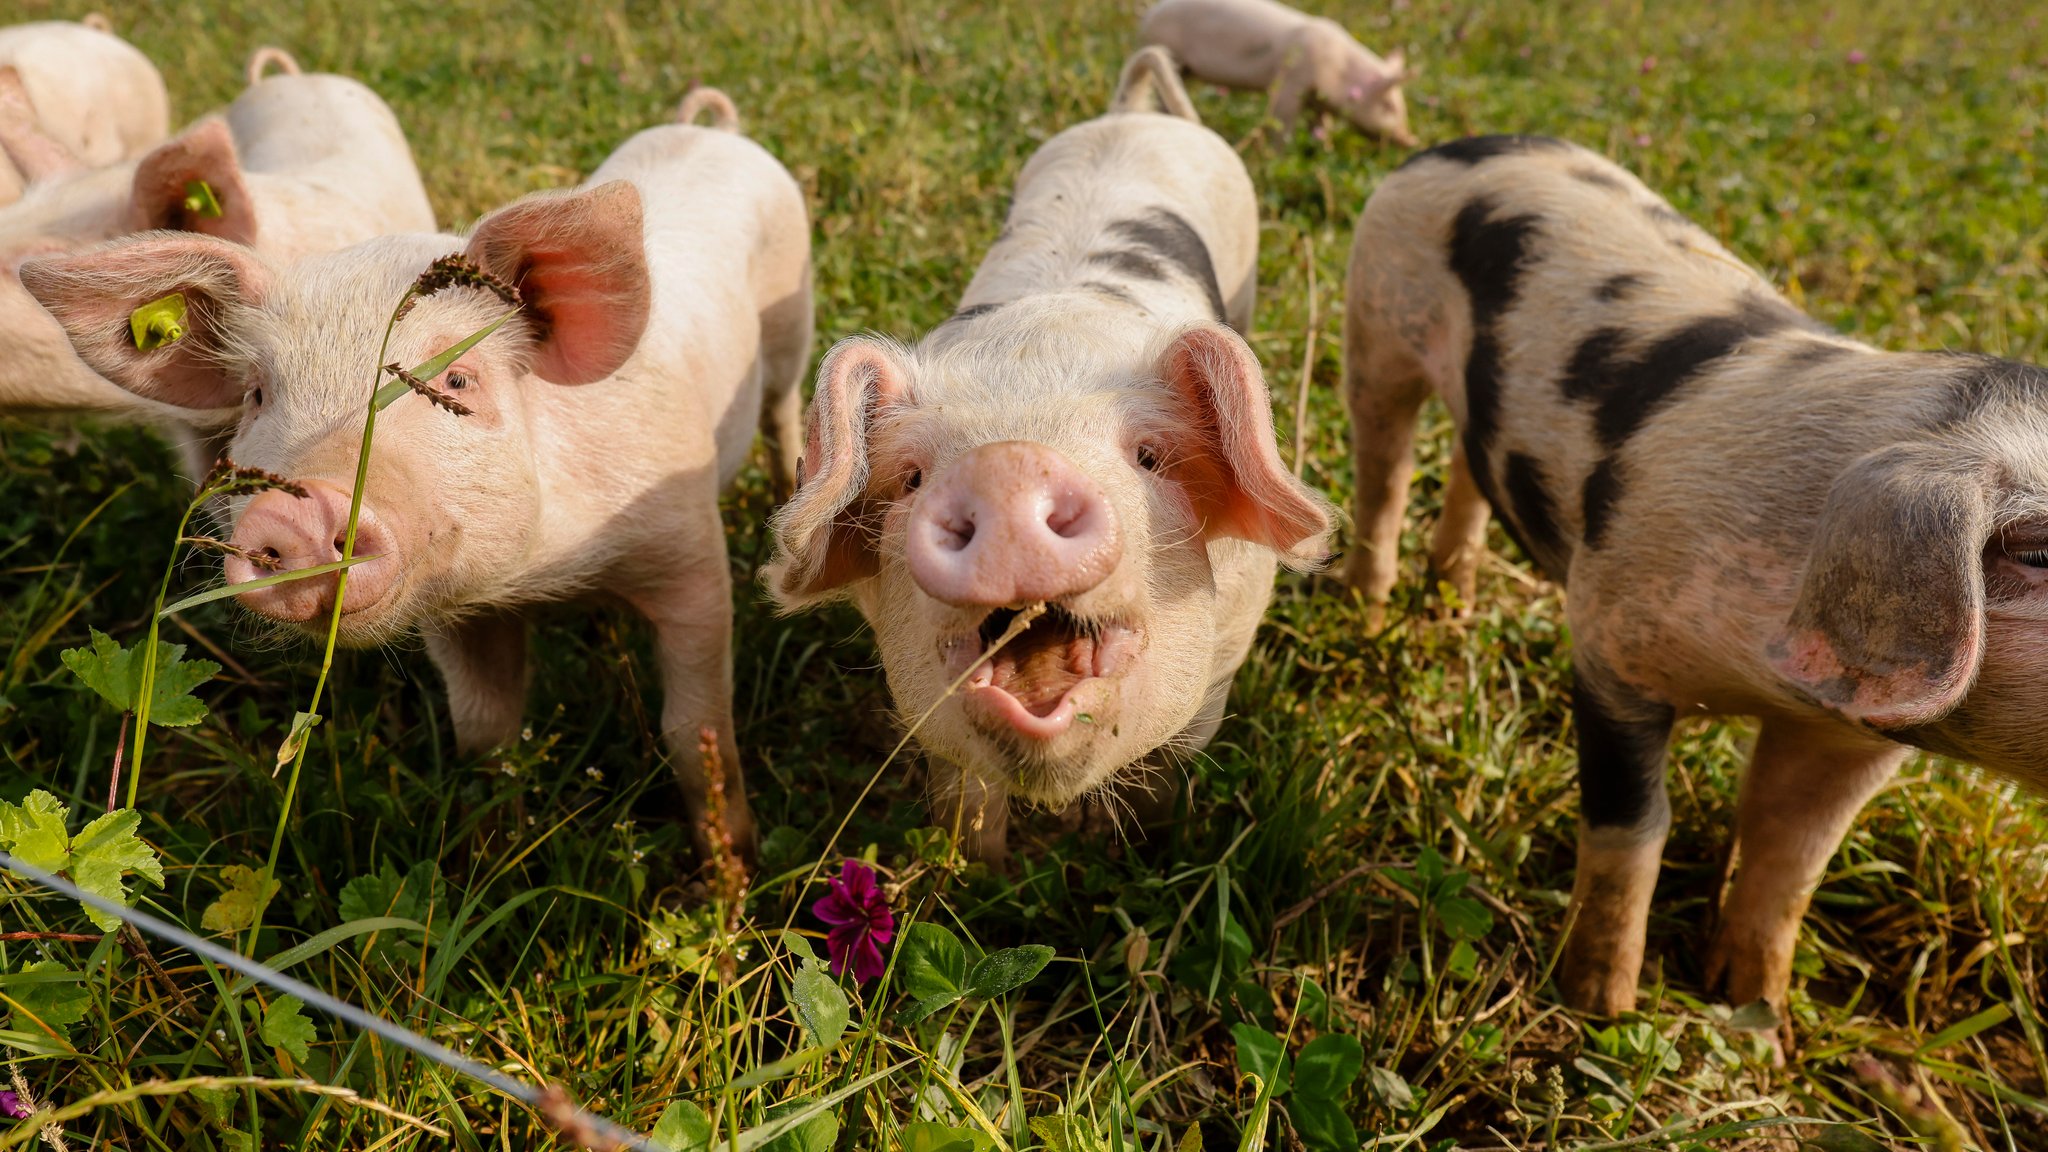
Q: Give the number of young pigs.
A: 6